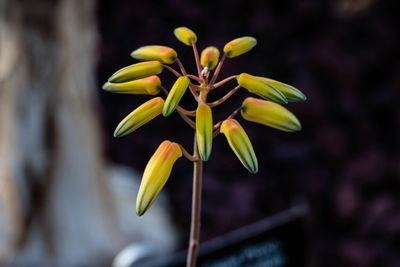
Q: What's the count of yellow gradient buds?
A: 14